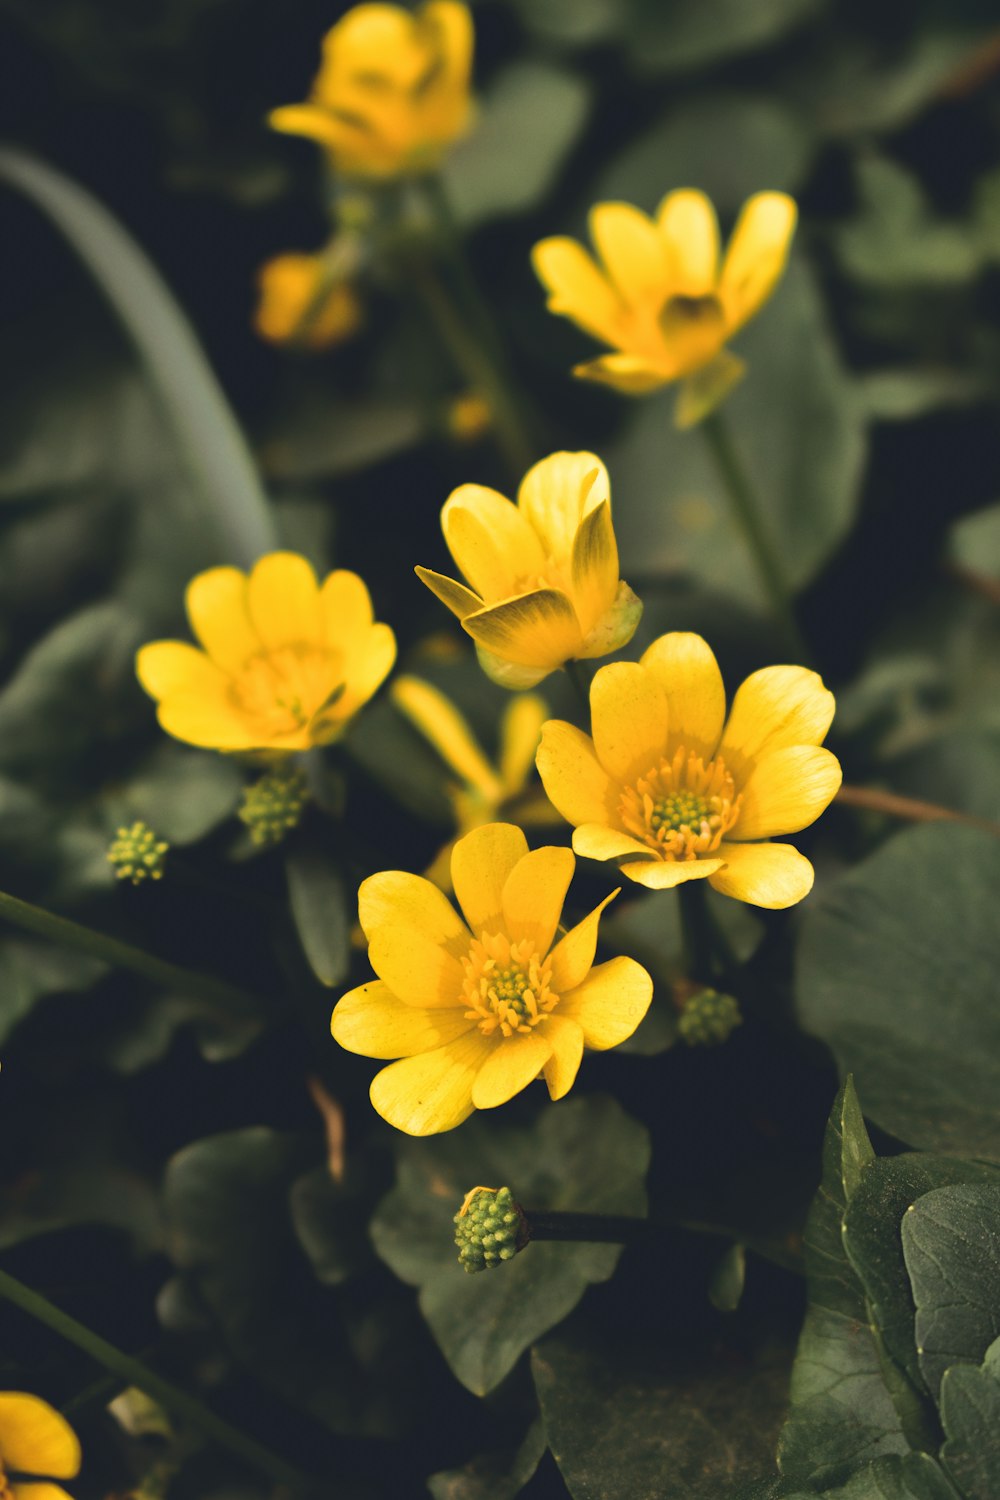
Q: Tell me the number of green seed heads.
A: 4